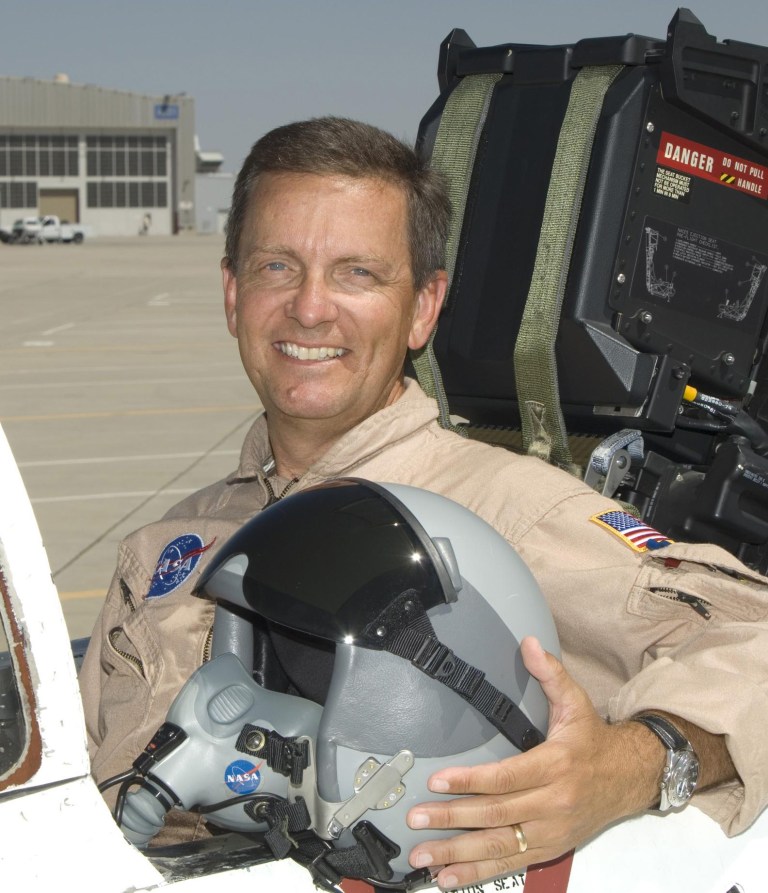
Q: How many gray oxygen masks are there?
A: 1